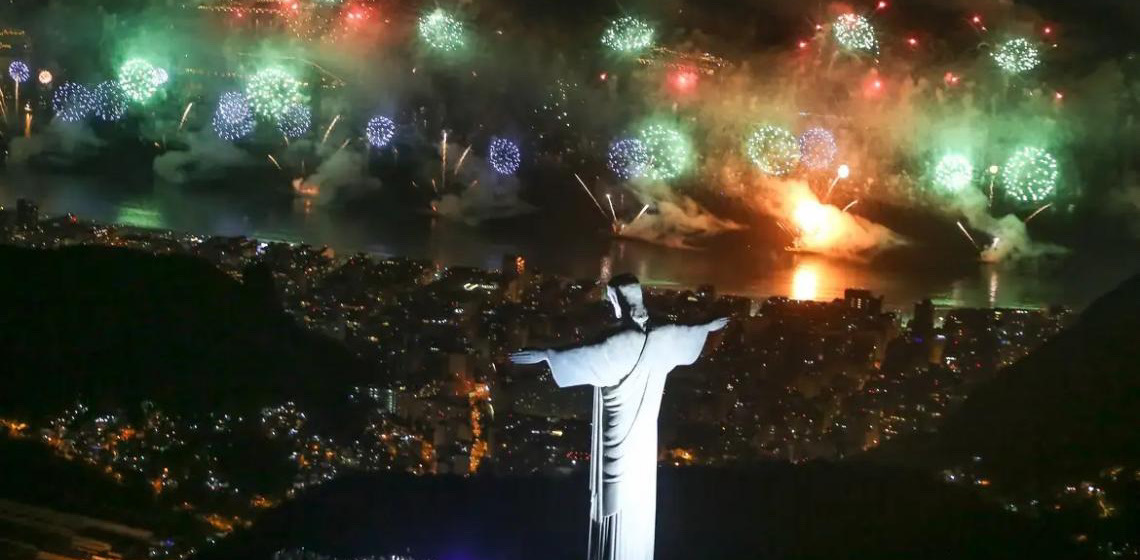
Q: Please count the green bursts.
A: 10